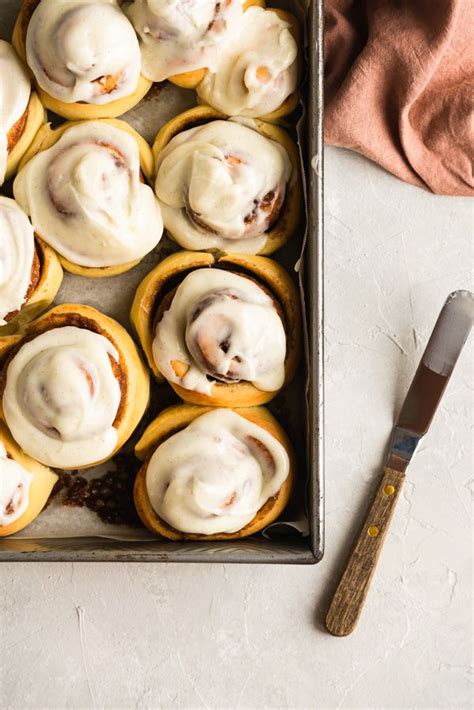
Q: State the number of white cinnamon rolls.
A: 11